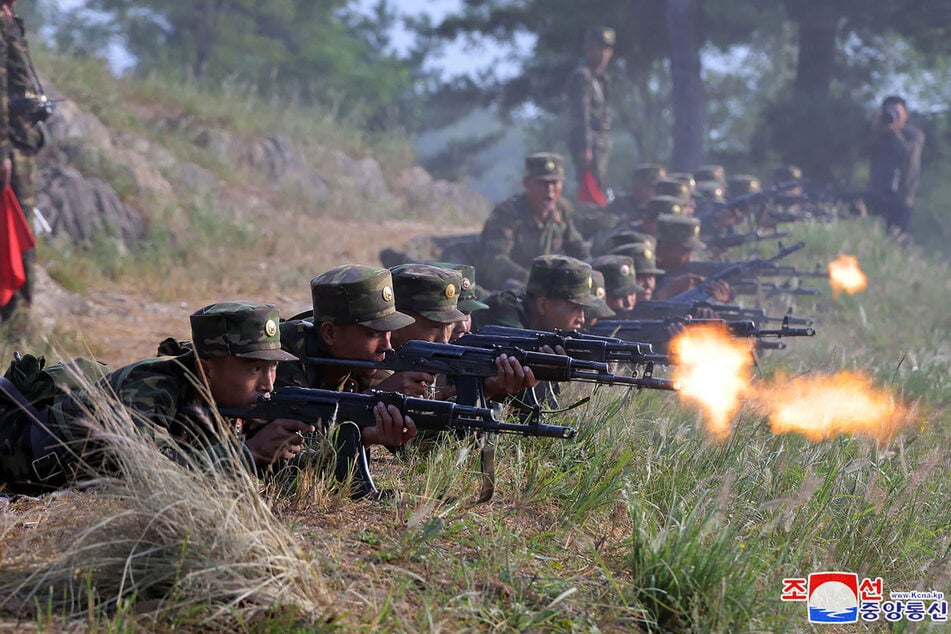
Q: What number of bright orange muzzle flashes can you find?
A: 3